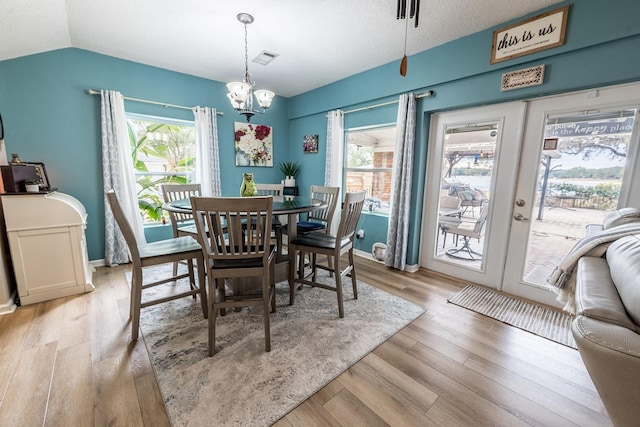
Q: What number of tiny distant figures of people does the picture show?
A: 0